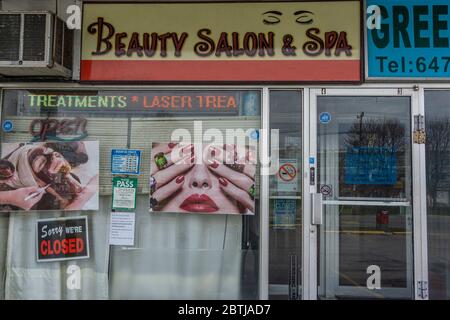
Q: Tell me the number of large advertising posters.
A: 2